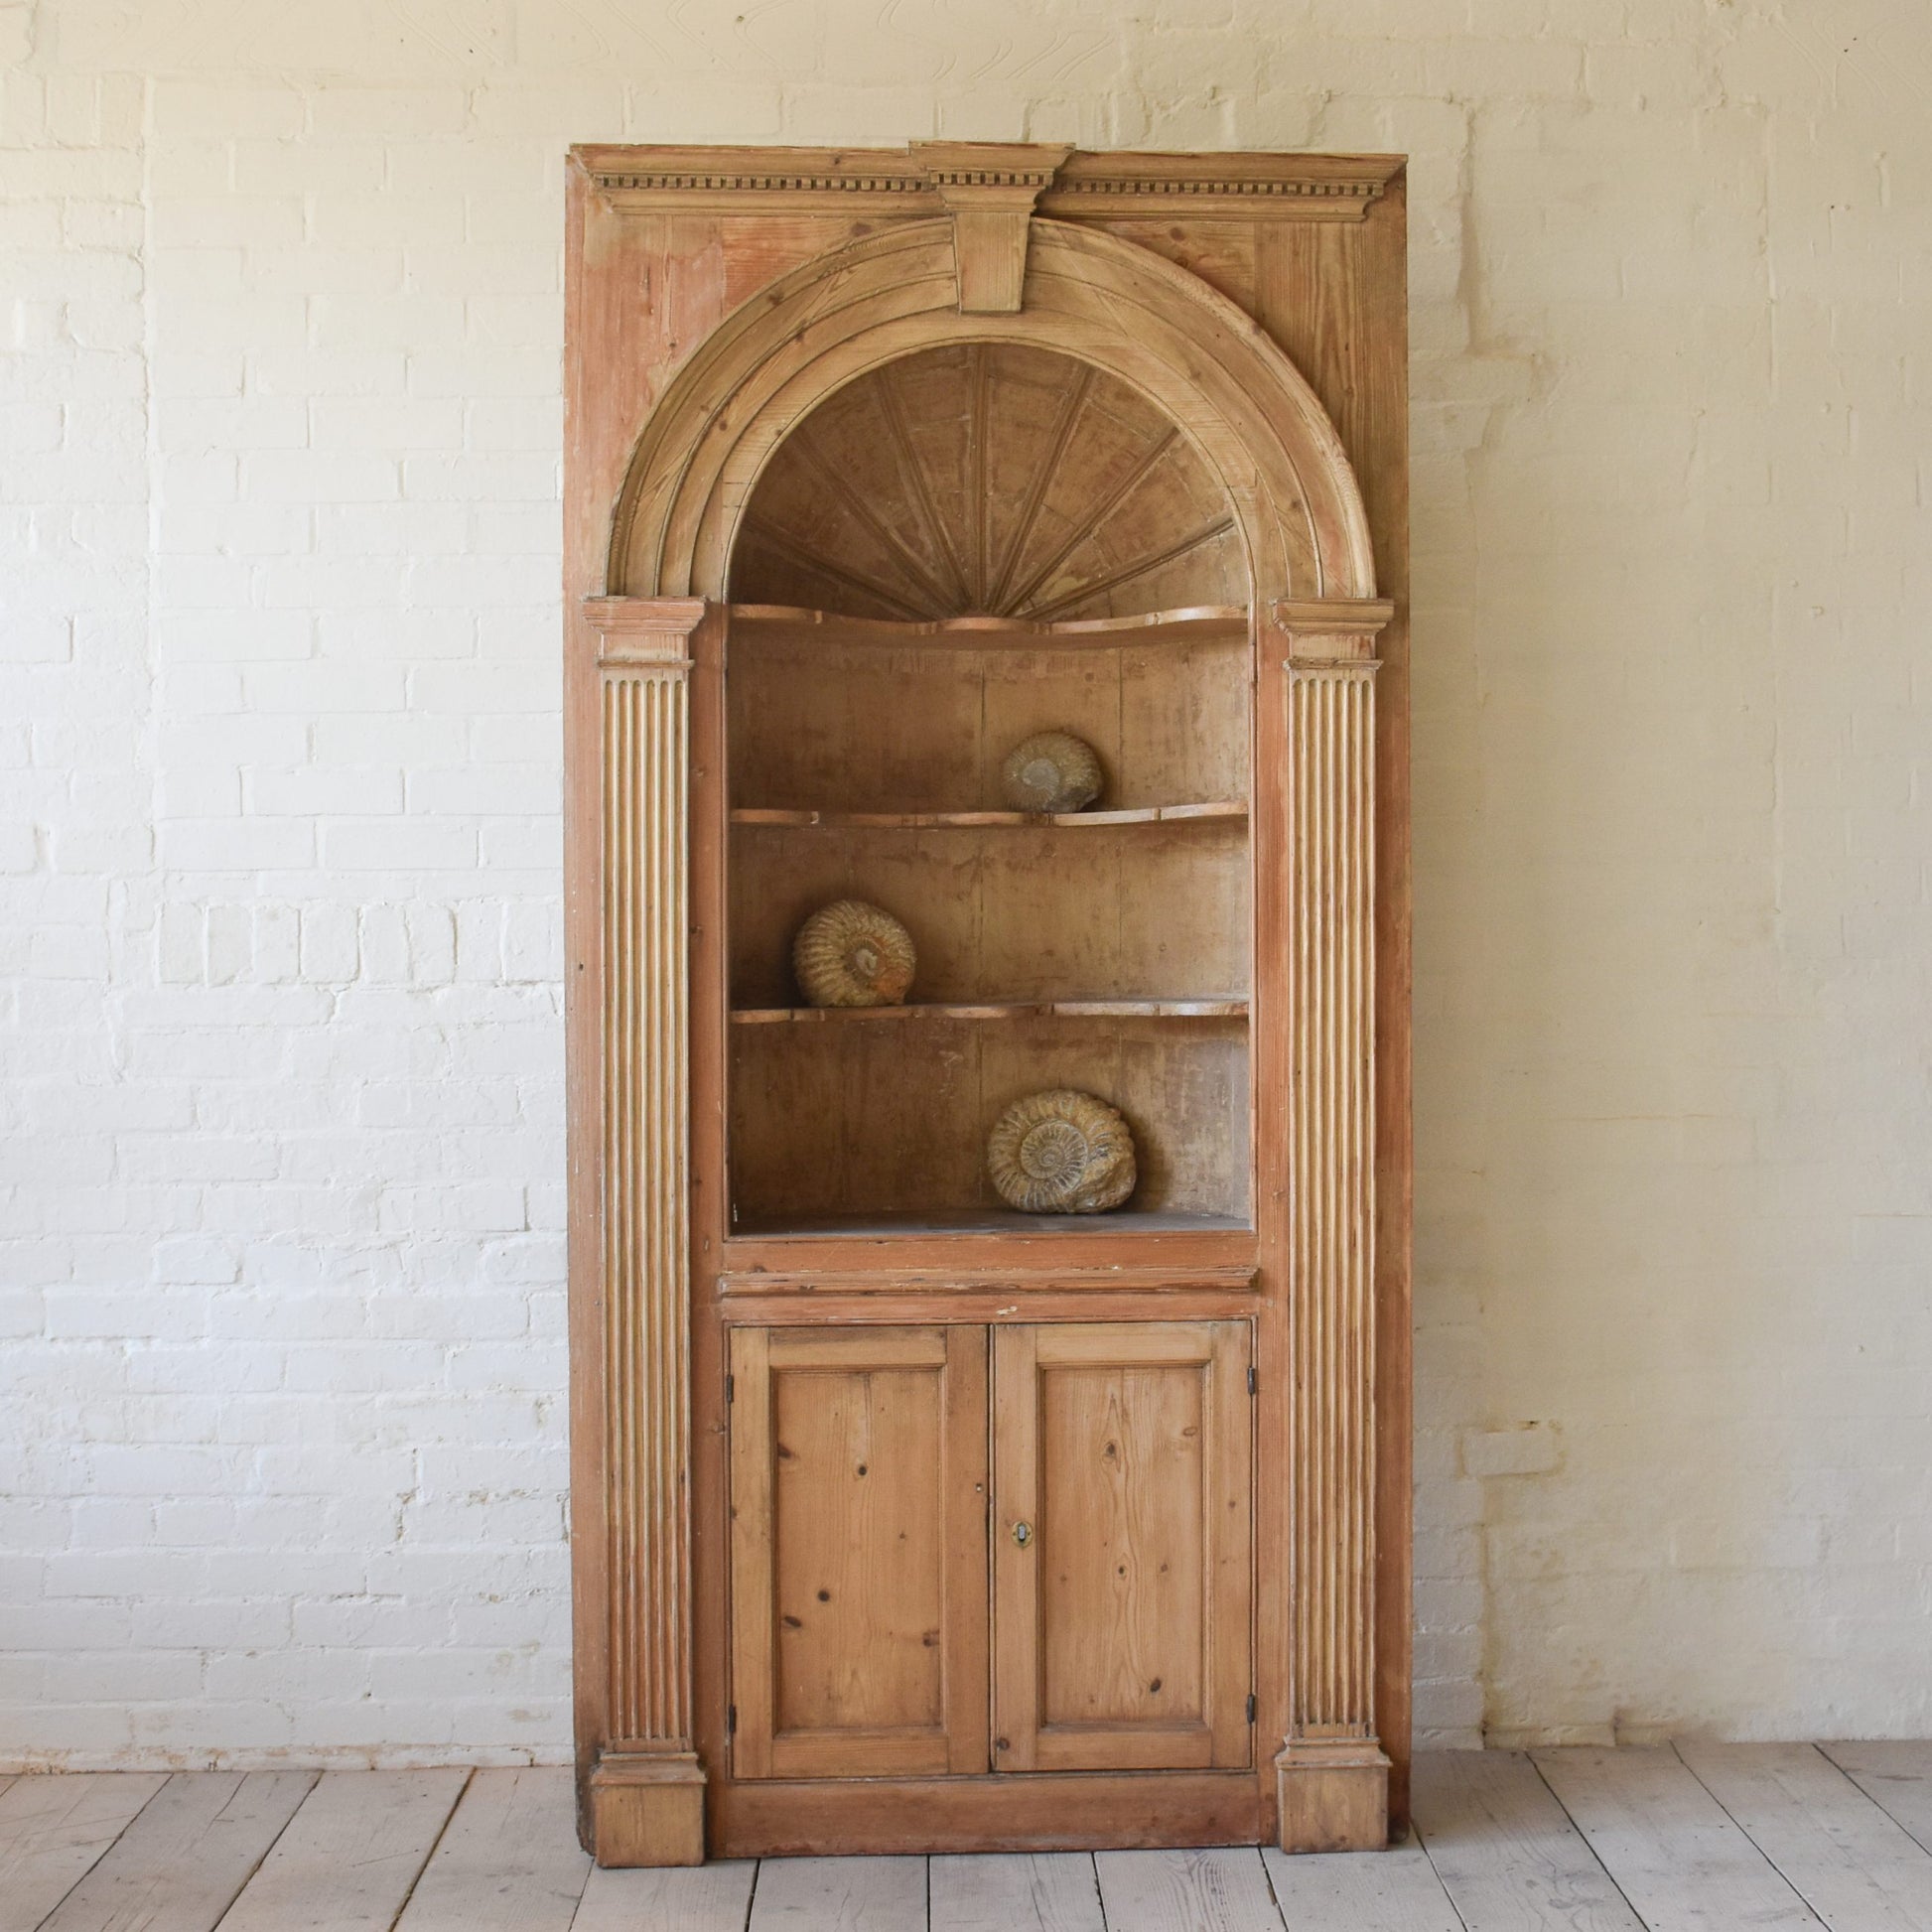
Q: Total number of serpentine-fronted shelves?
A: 3